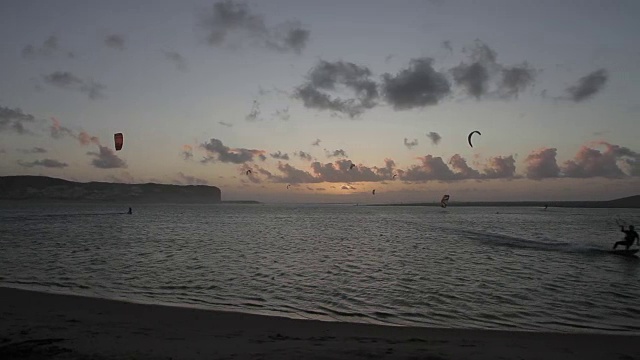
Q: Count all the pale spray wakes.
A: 1